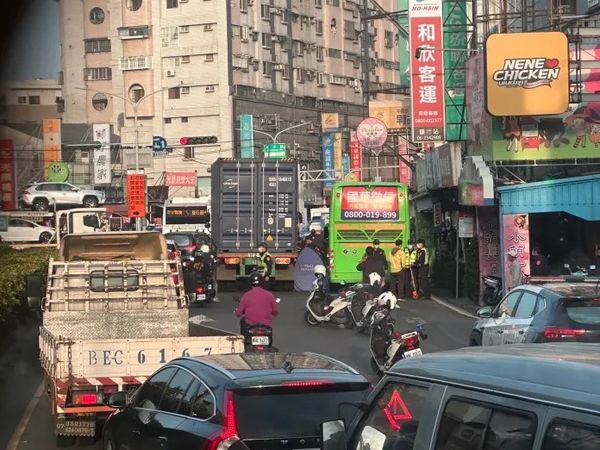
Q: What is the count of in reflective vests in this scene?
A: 3